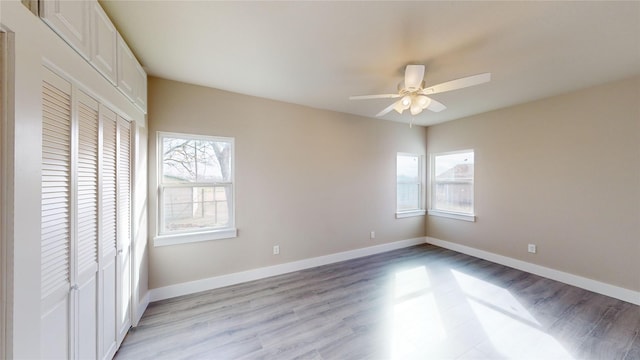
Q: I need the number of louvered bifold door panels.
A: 4